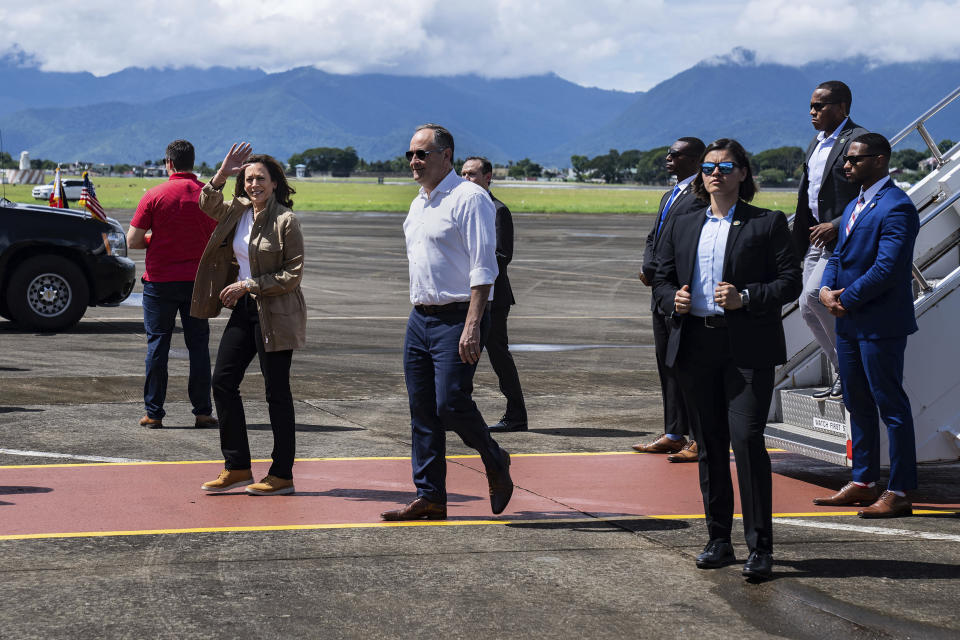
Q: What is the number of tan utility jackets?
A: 1